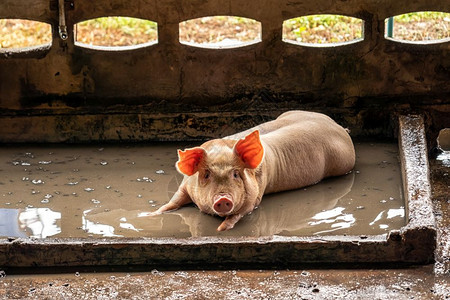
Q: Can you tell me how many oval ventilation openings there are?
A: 5